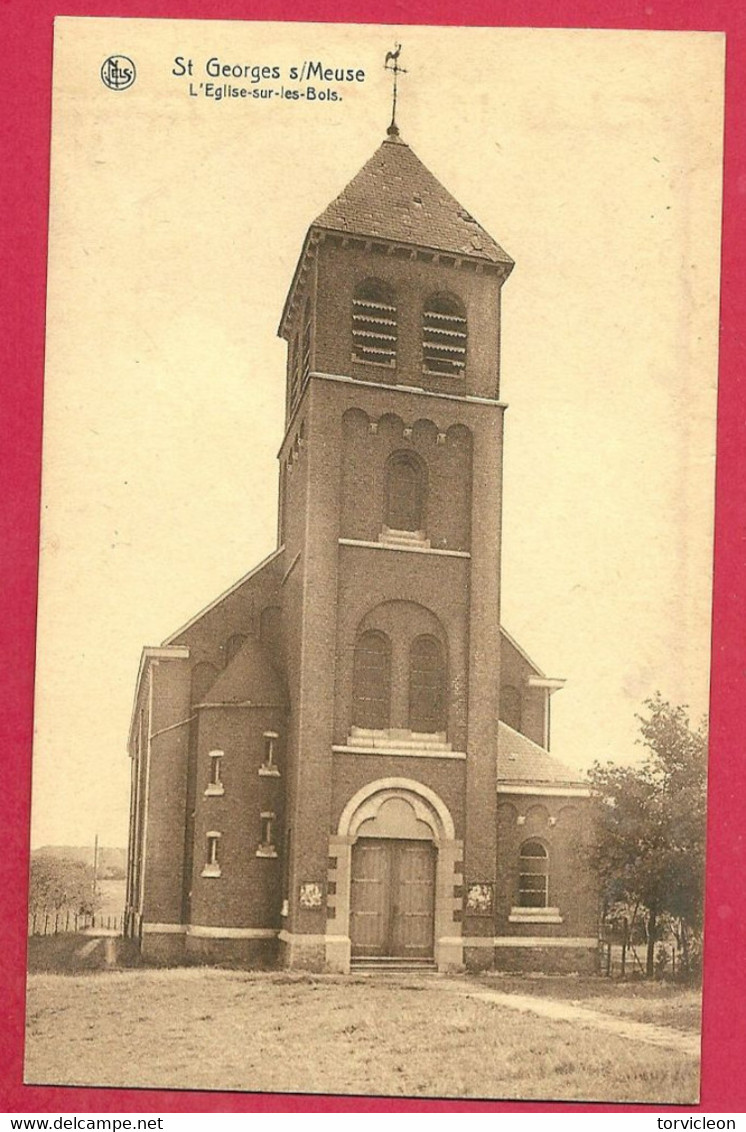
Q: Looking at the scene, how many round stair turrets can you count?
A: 1